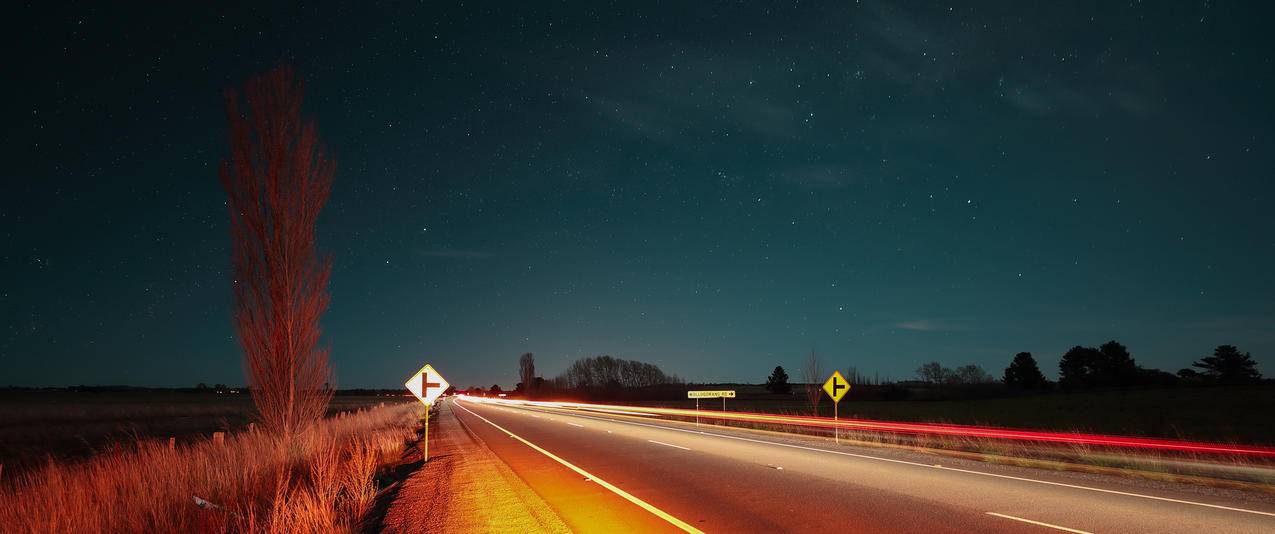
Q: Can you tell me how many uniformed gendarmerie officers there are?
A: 0